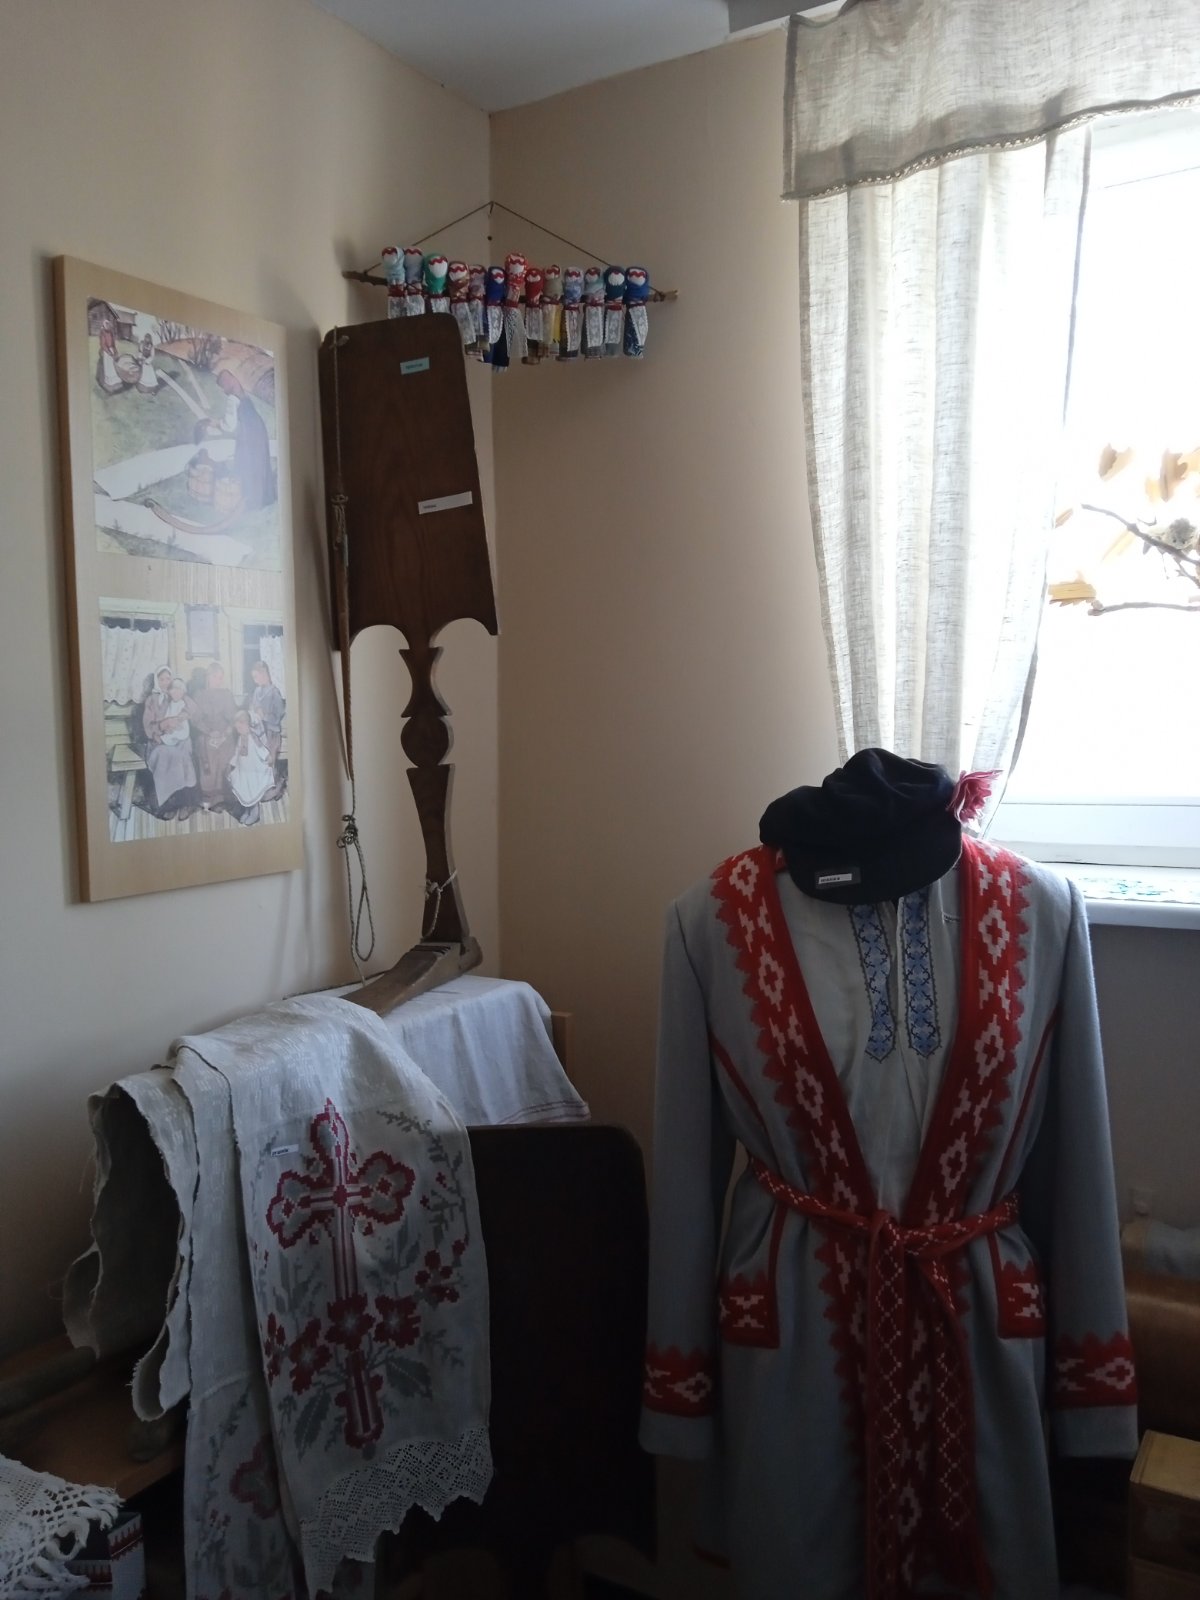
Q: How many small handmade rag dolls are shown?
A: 13